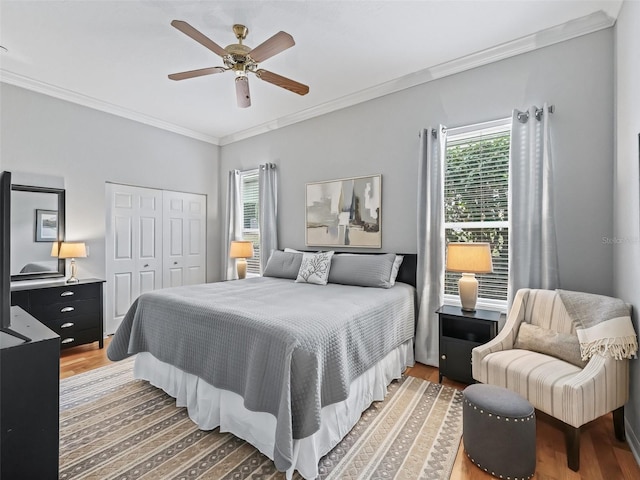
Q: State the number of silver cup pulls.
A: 4